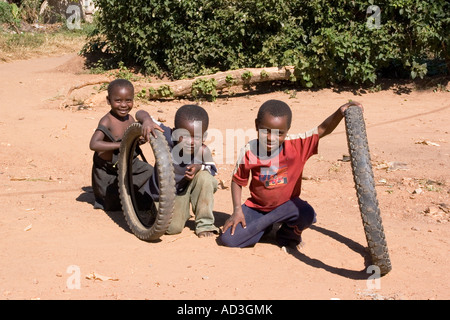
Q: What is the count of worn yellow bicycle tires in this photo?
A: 0